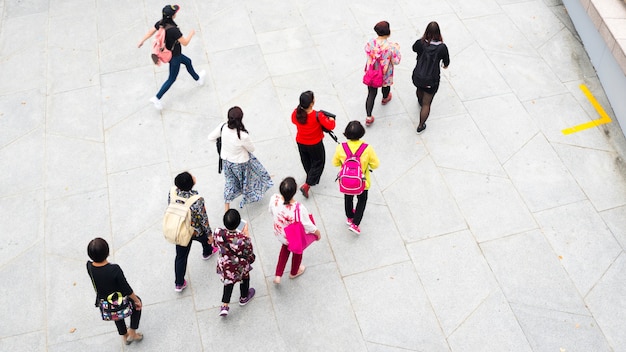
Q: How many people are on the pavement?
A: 10